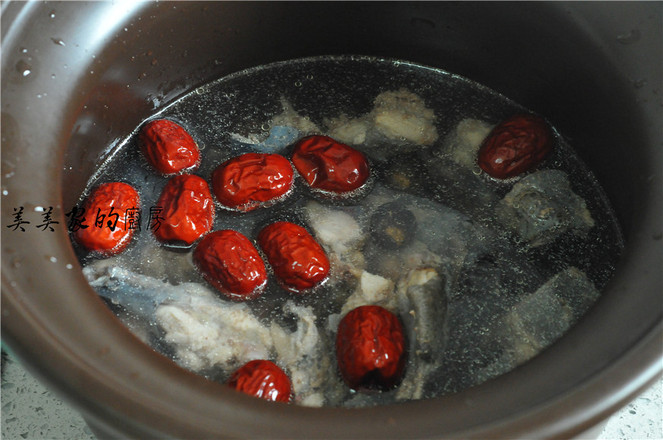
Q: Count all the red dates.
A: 10